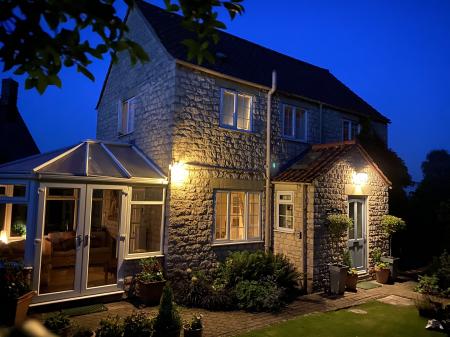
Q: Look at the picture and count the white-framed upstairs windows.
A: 4